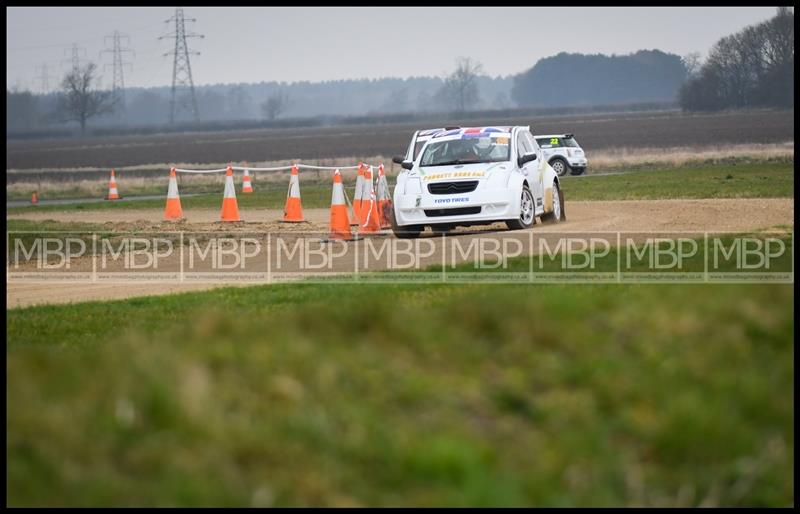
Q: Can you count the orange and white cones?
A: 9